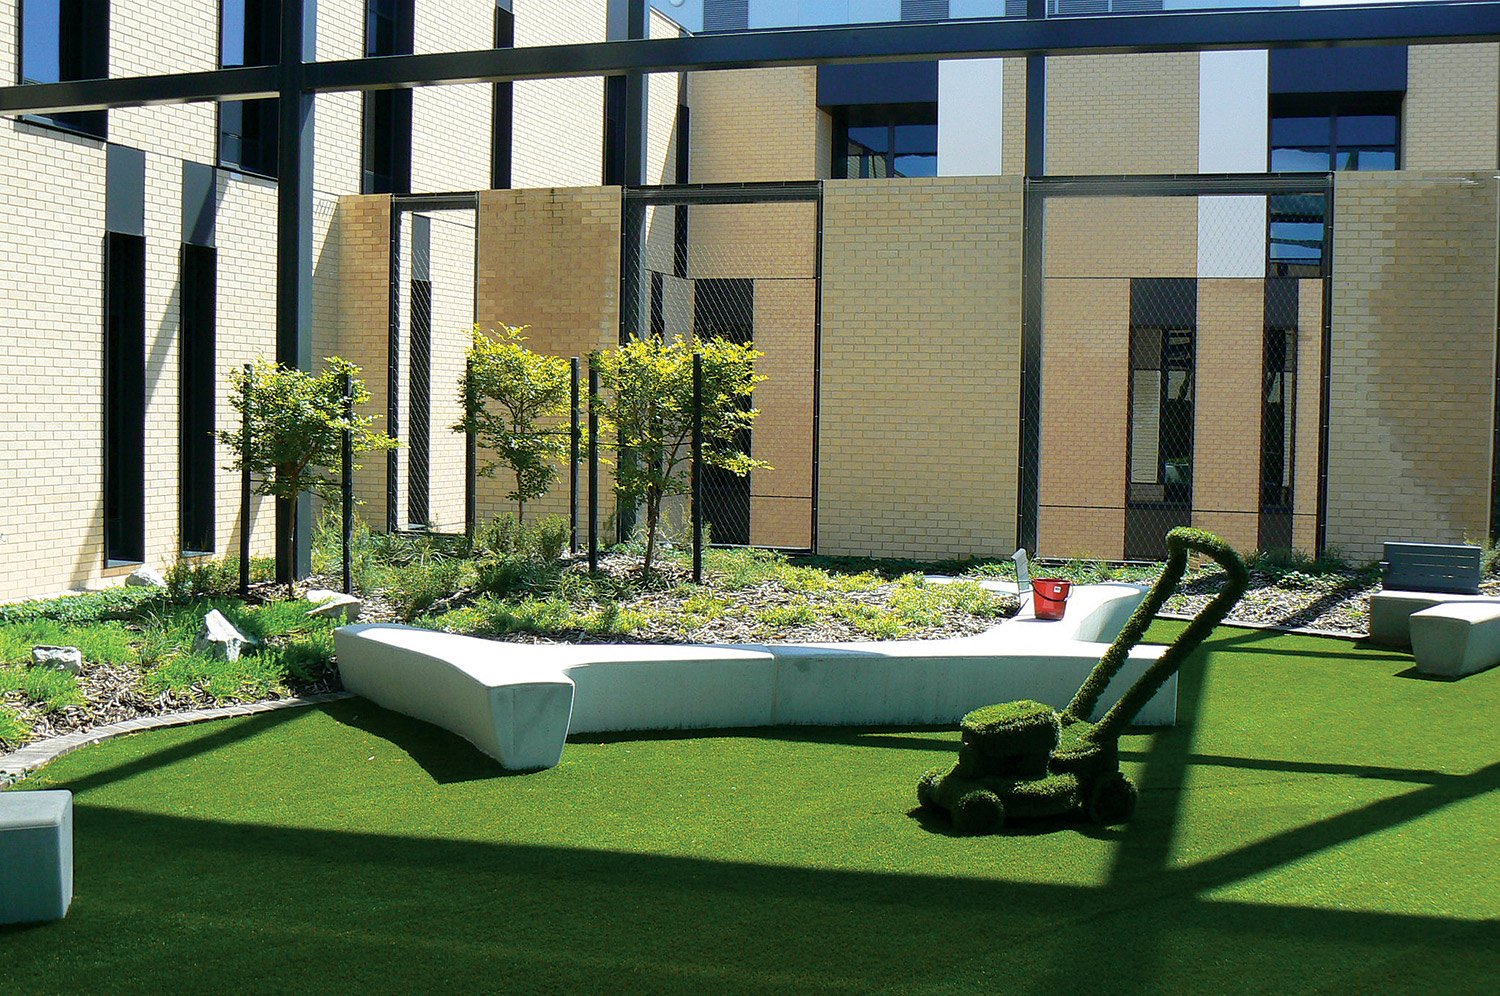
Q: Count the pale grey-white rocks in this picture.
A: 4